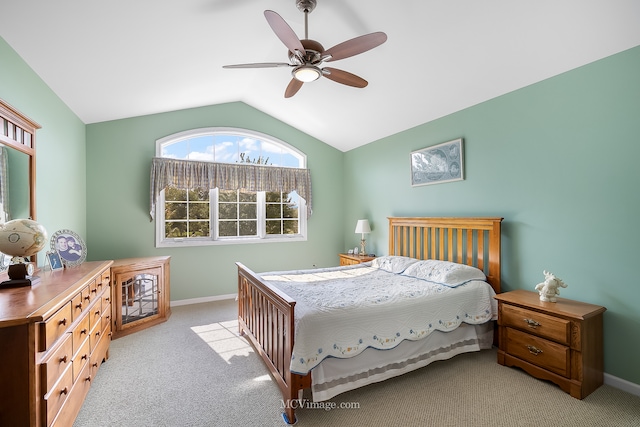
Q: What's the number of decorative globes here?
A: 1